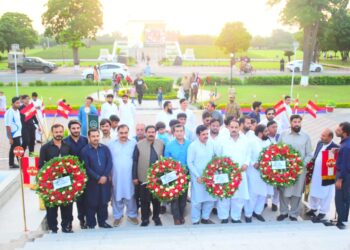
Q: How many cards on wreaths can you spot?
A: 4